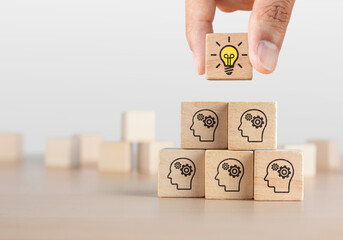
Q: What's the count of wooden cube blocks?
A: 14